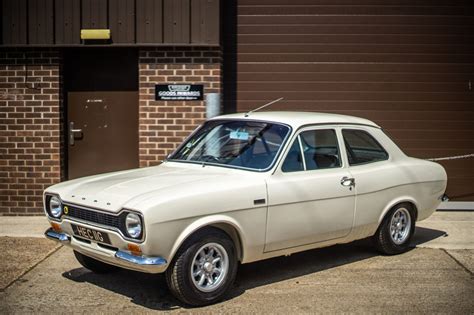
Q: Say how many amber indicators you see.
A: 2